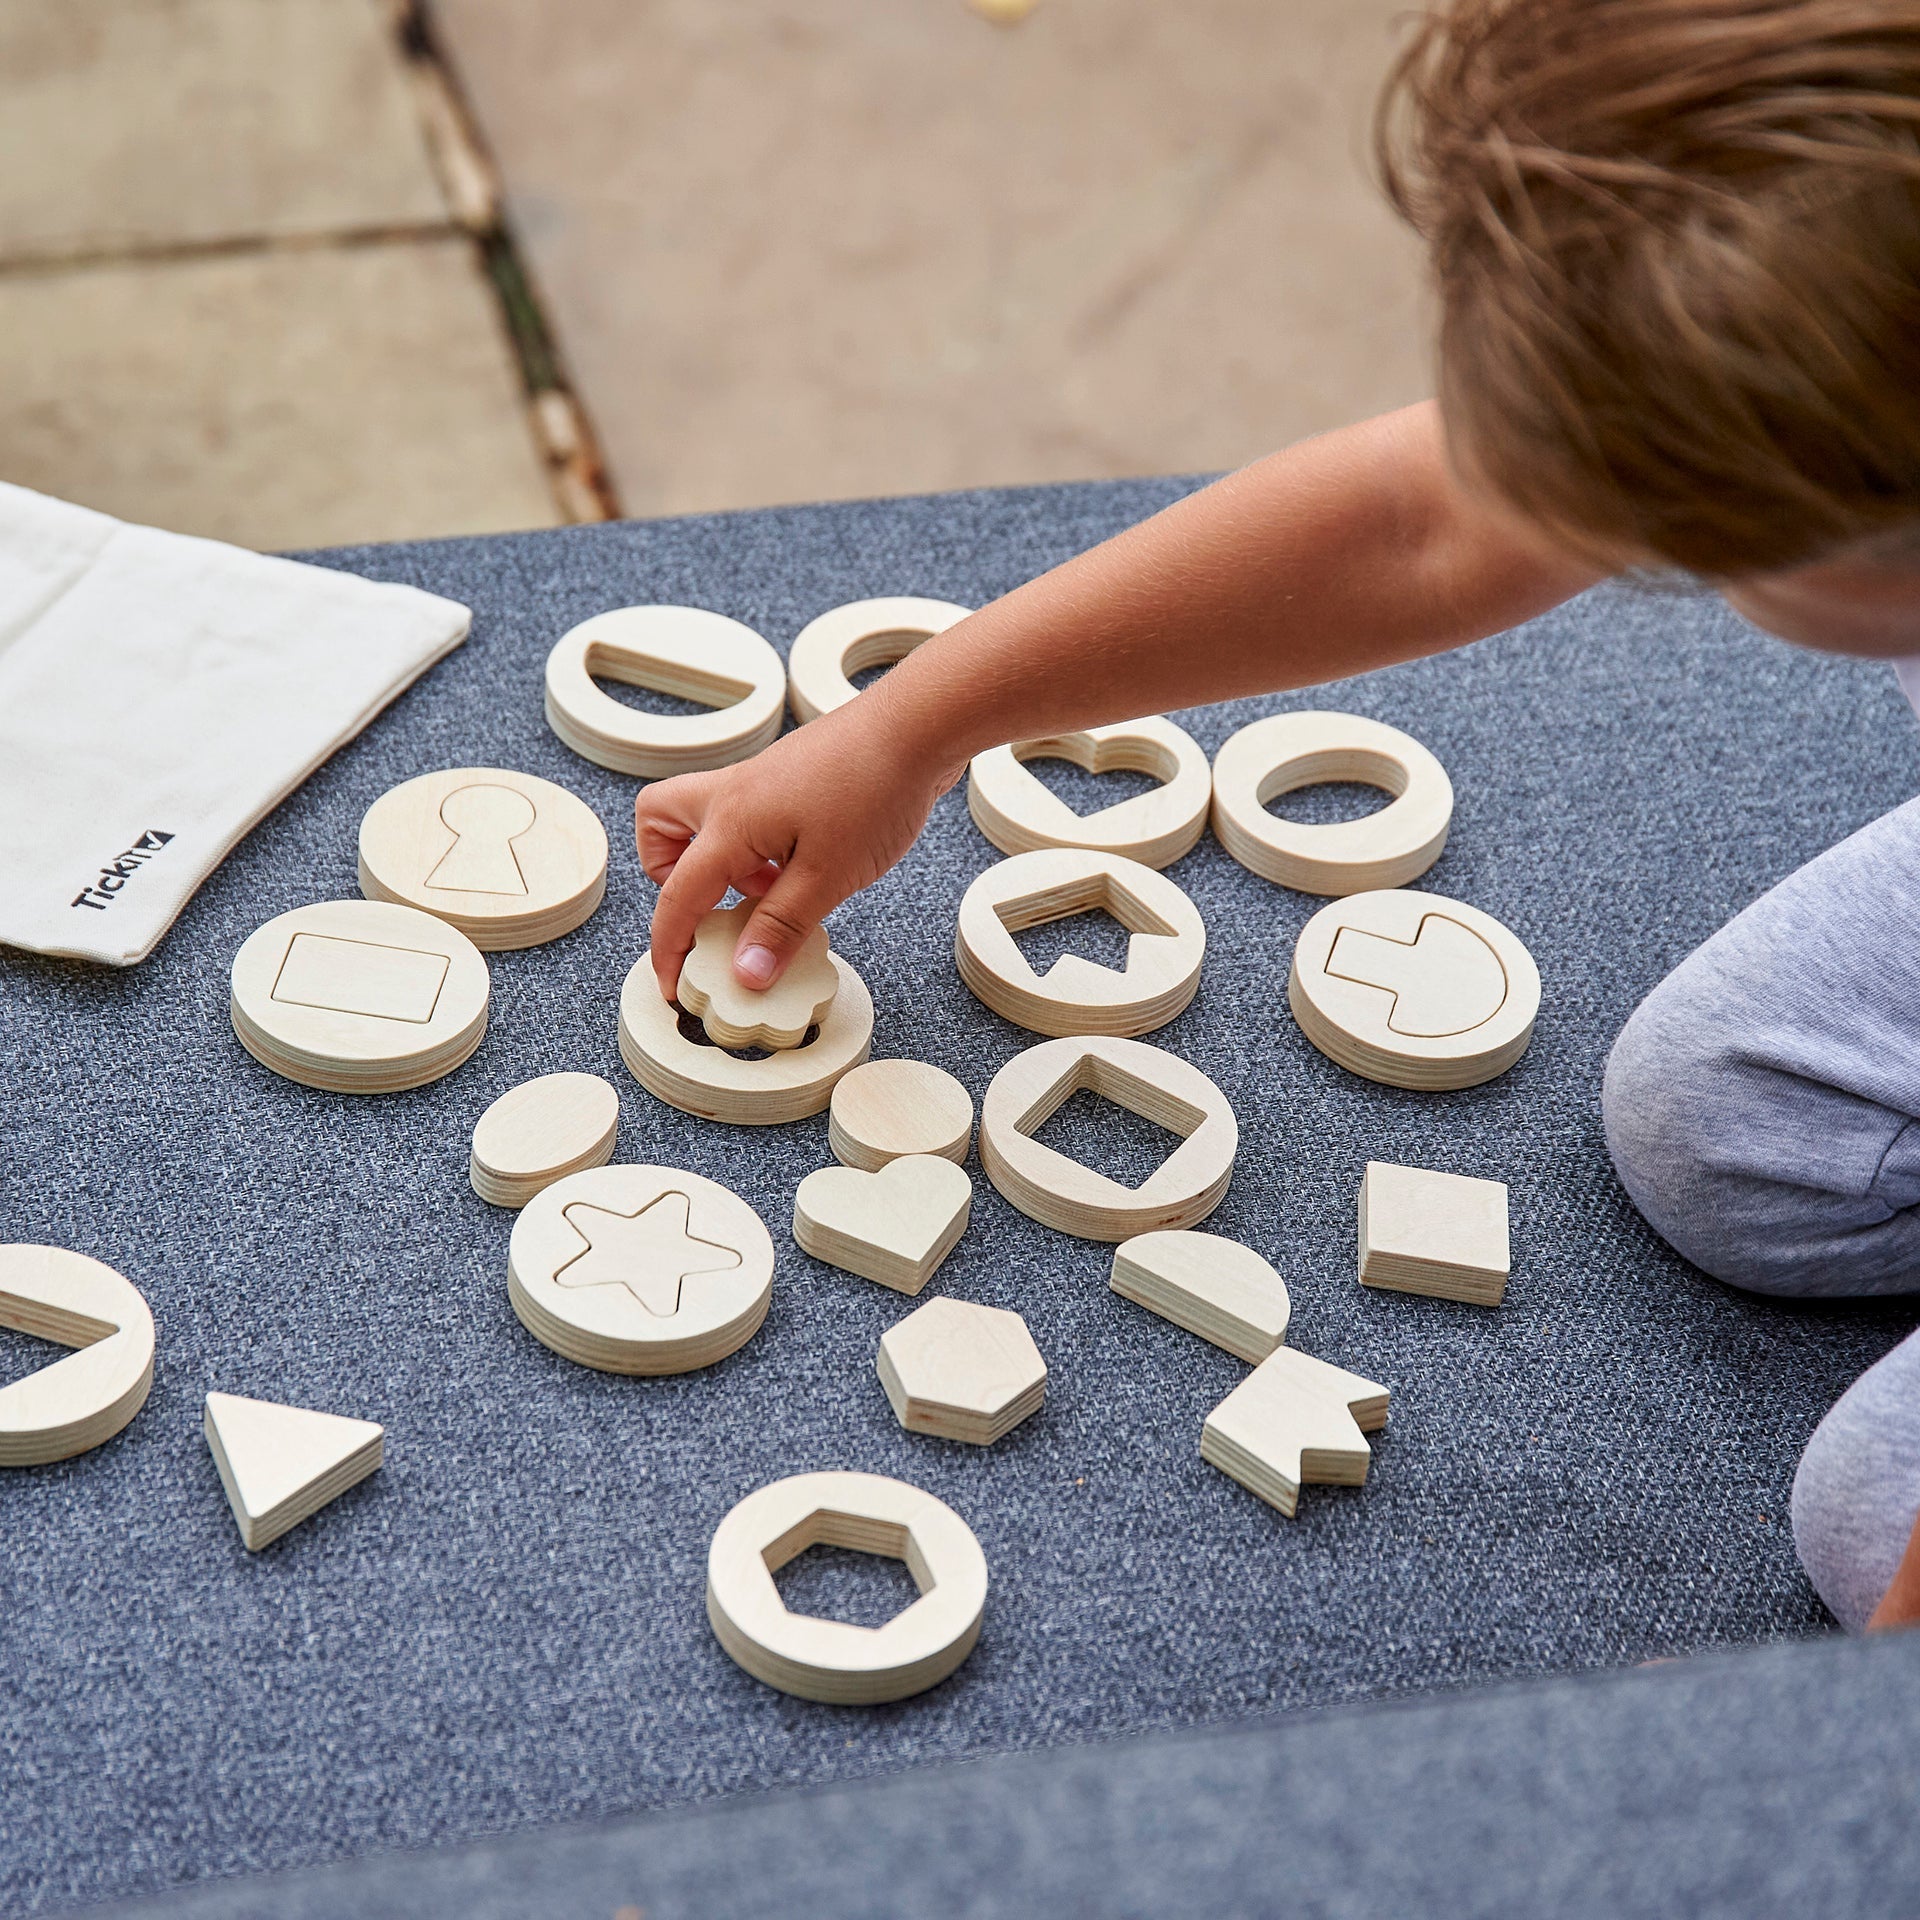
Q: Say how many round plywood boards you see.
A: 13